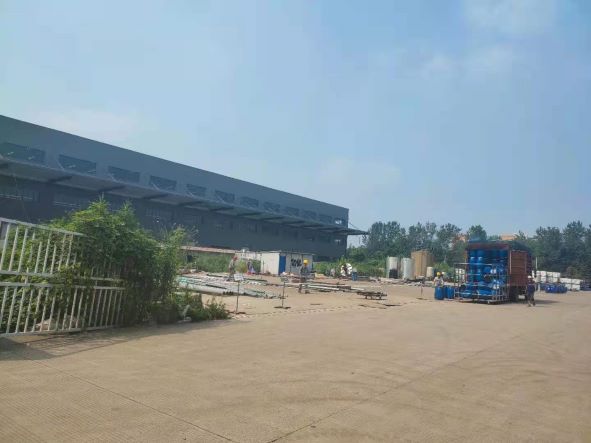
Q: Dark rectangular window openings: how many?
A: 12